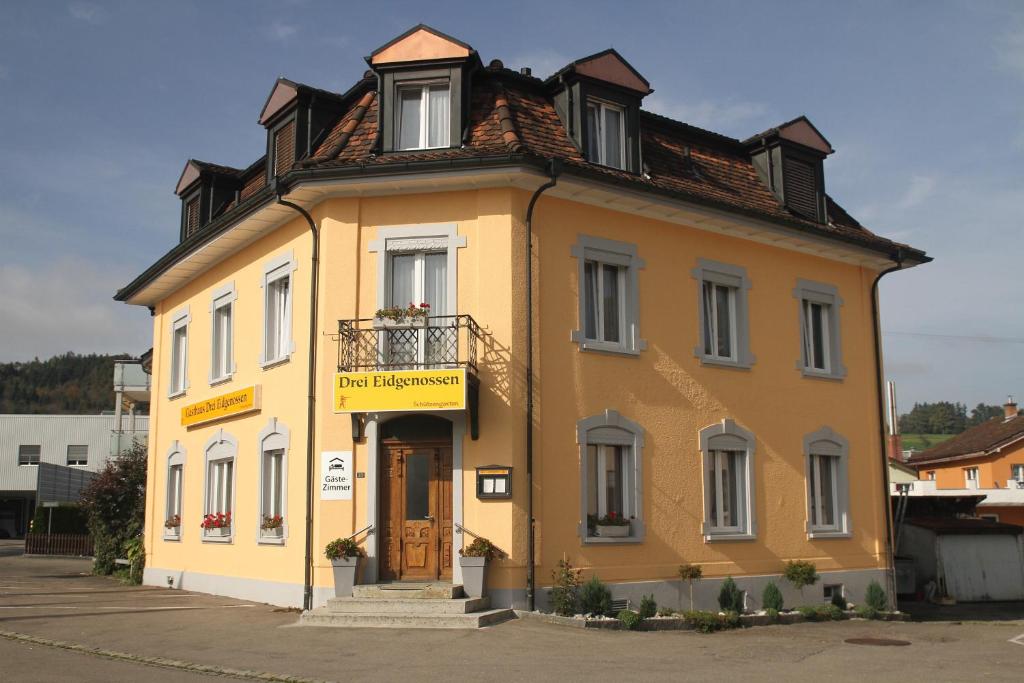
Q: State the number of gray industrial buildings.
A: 1